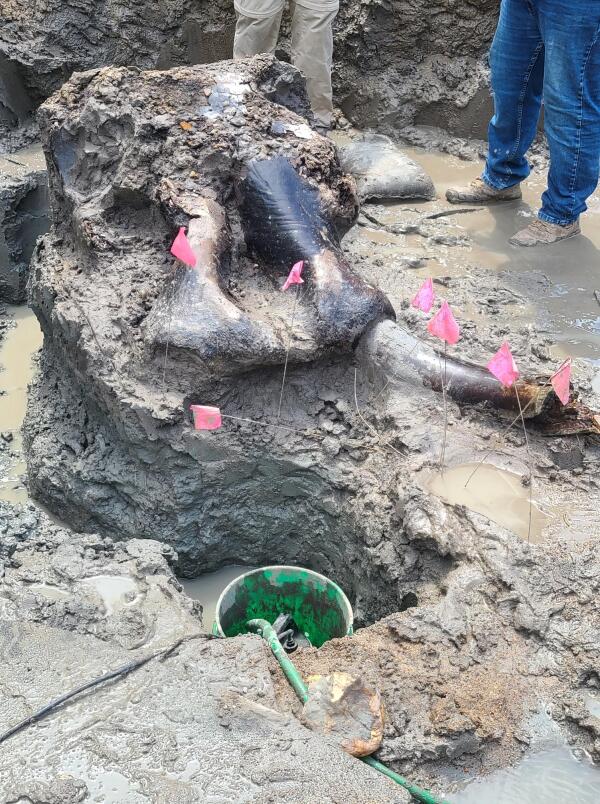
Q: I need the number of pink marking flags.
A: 7